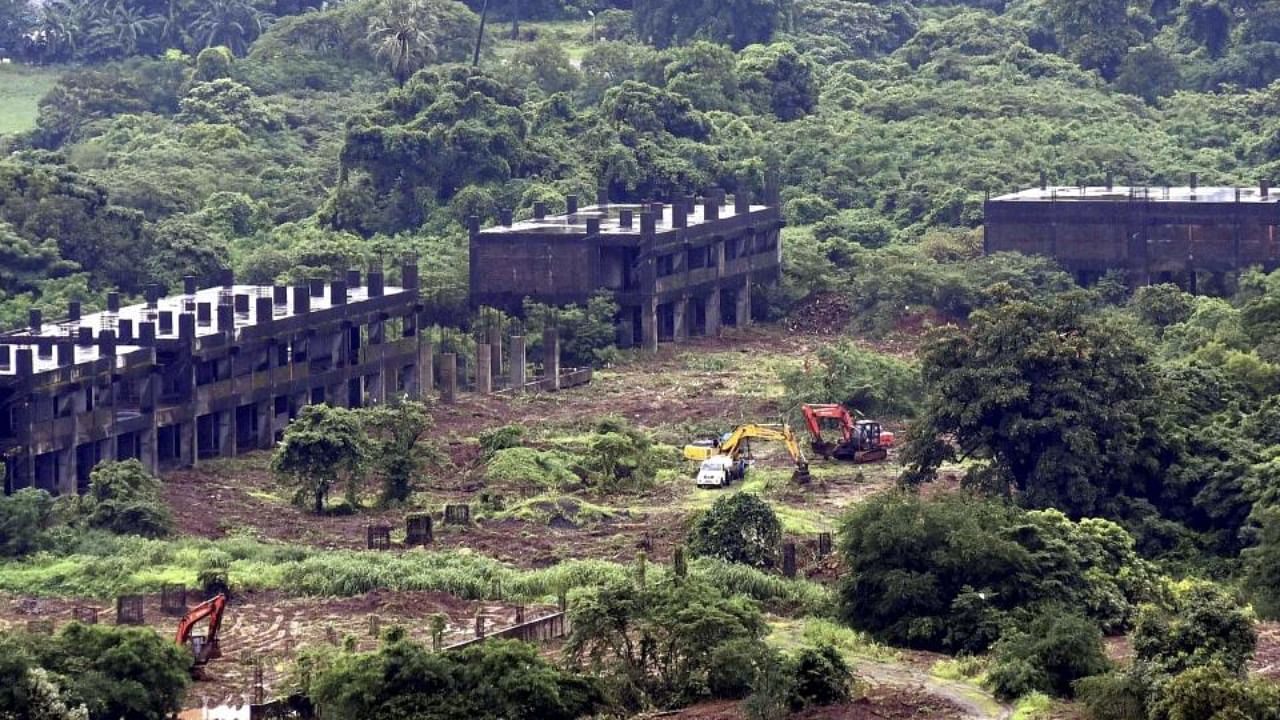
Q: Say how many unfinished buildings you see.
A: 3